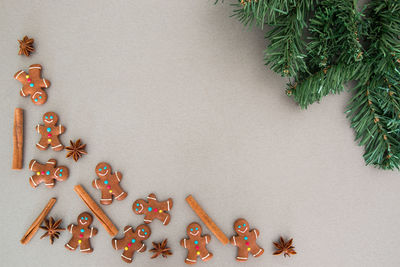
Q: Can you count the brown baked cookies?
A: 9